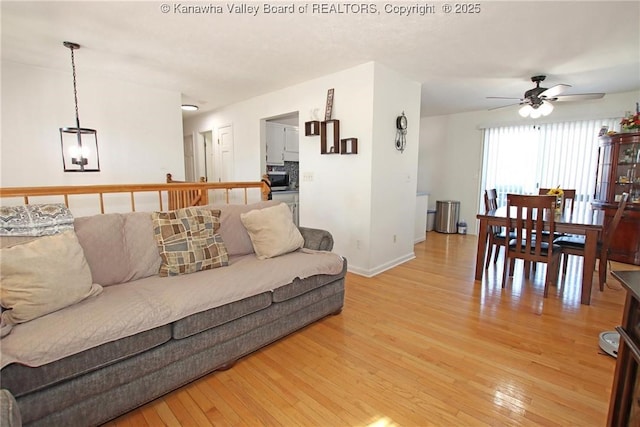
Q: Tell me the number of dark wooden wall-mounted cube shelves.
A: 3